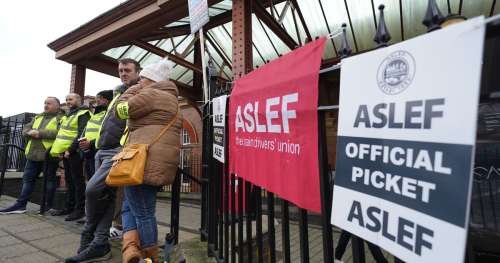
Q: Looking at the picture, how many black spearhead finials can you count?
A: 3